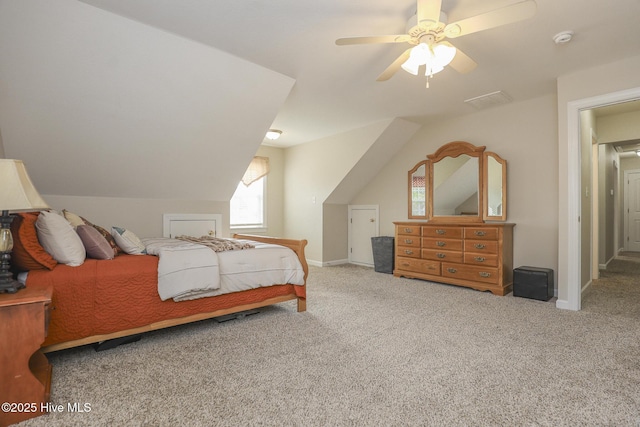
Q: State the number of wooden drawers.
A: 11